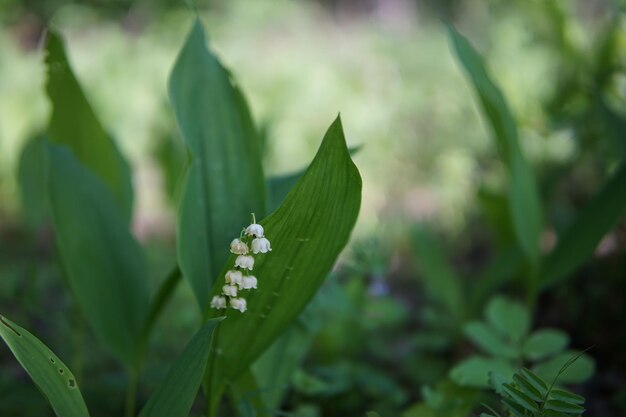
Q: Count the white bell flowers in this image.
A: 9